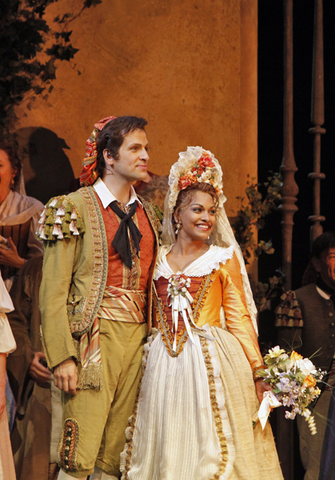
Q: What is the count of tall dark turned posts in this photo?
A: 2